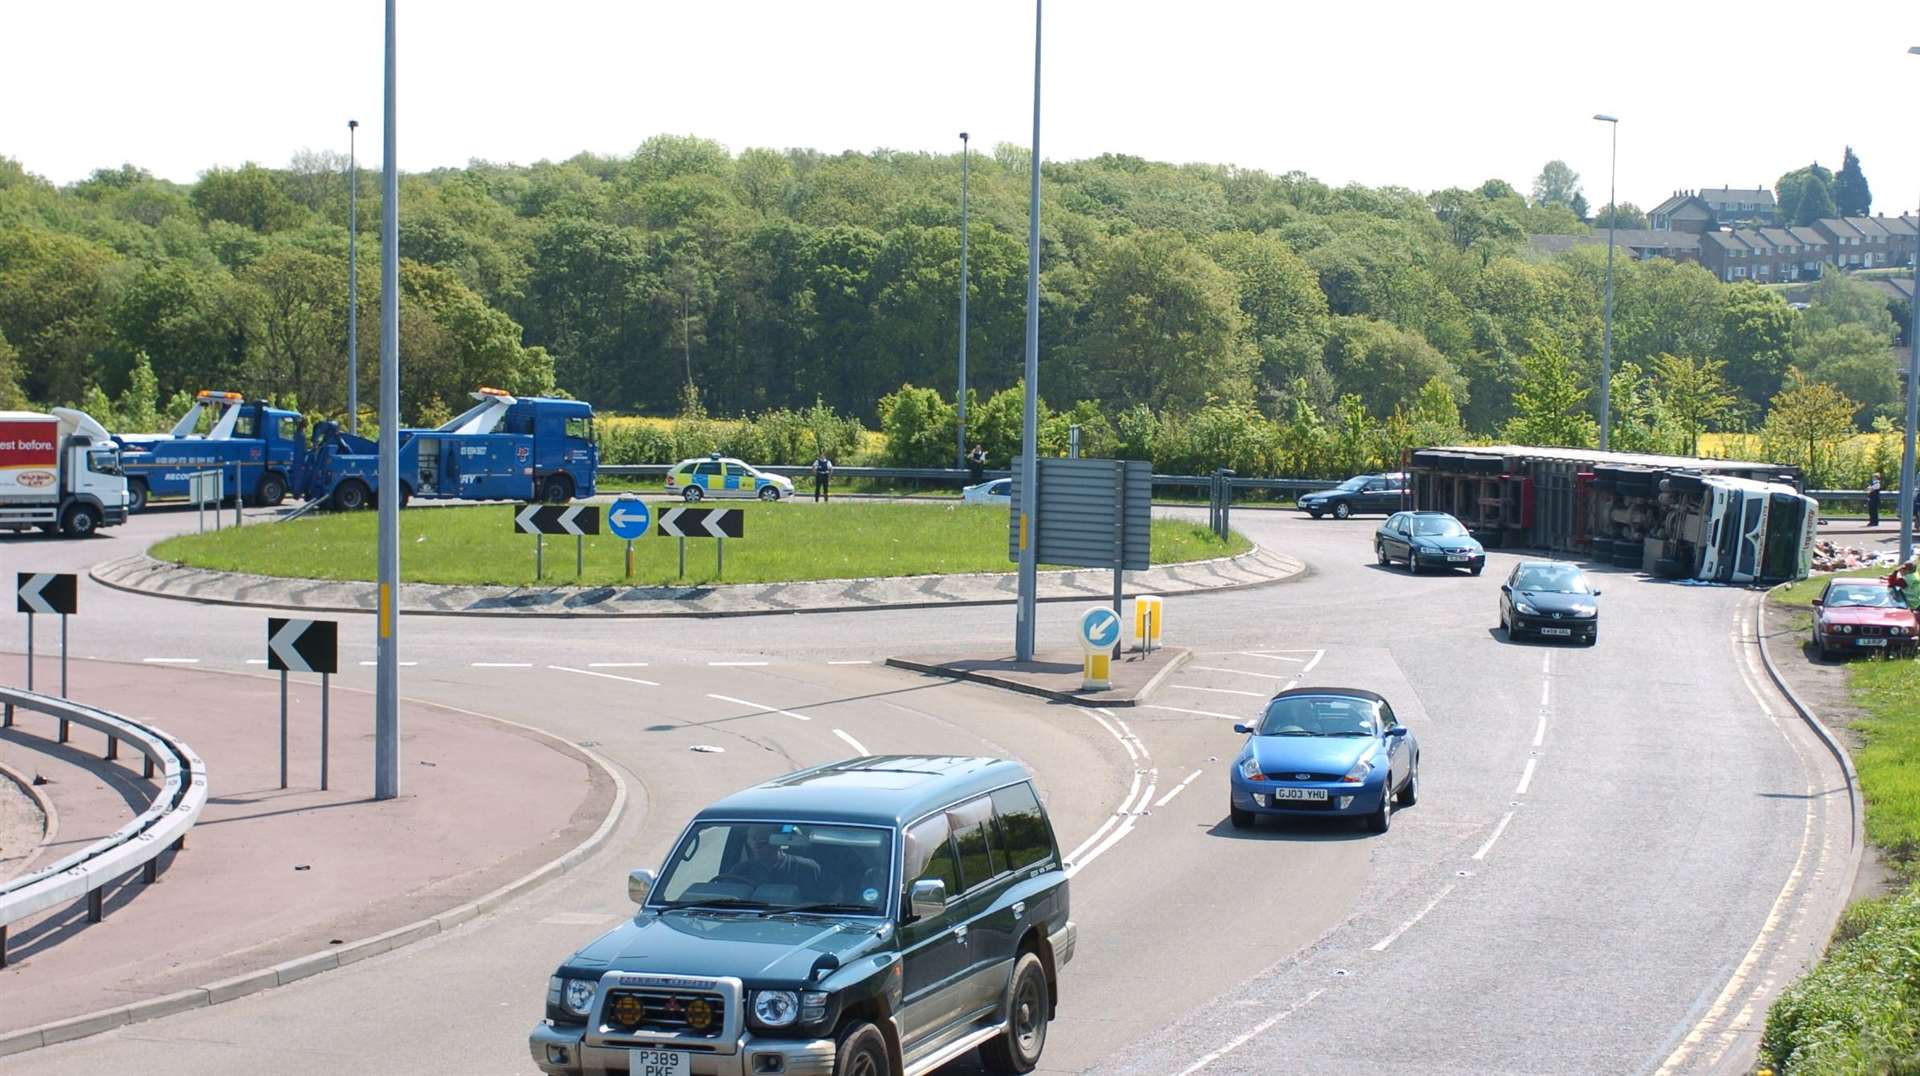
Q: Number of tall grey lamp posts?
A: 6